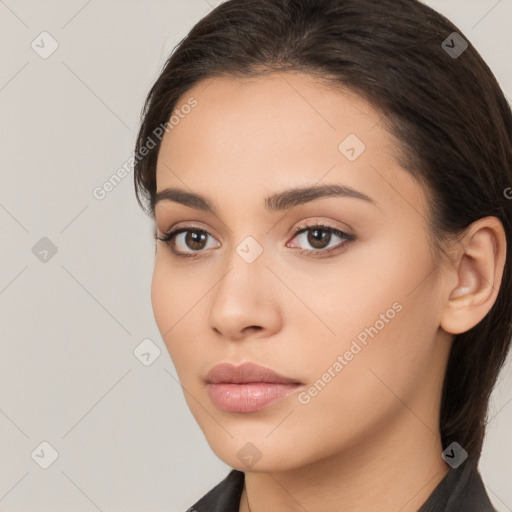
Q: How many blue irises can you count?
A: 0